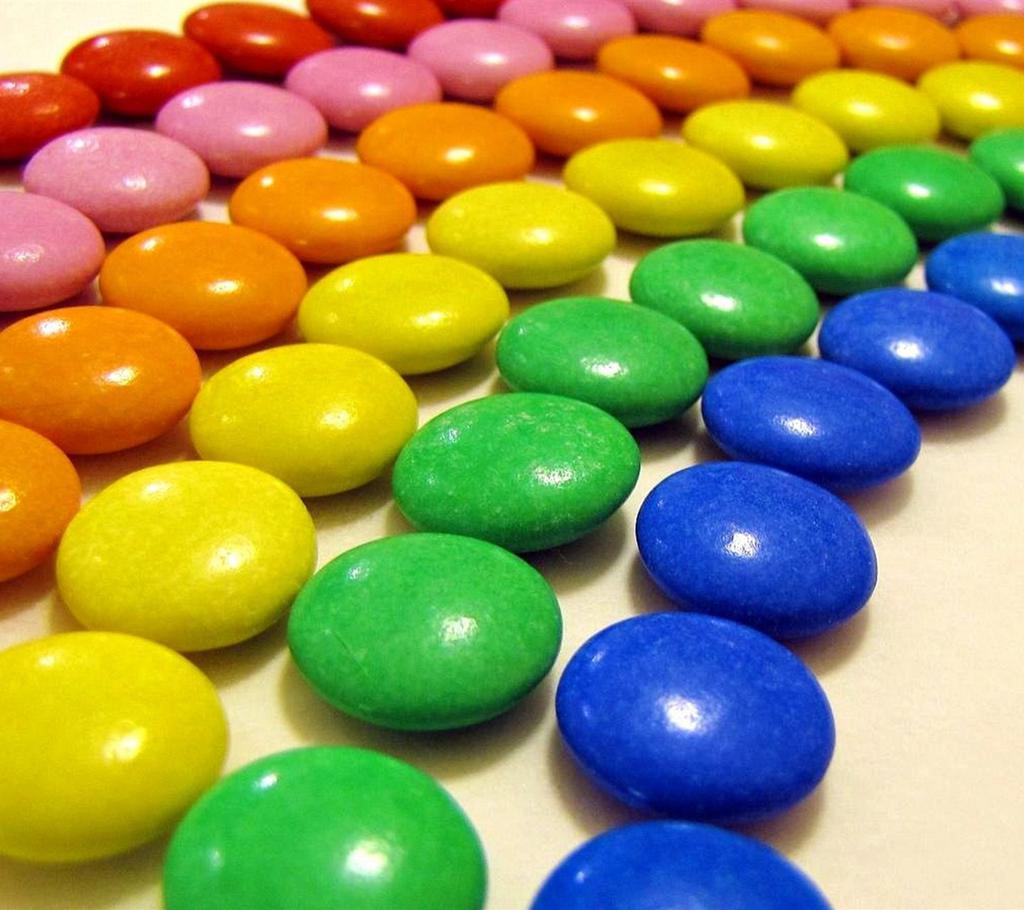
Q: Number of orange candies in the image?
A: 10